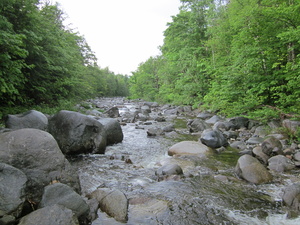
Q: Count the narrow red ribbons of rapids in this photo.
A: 0